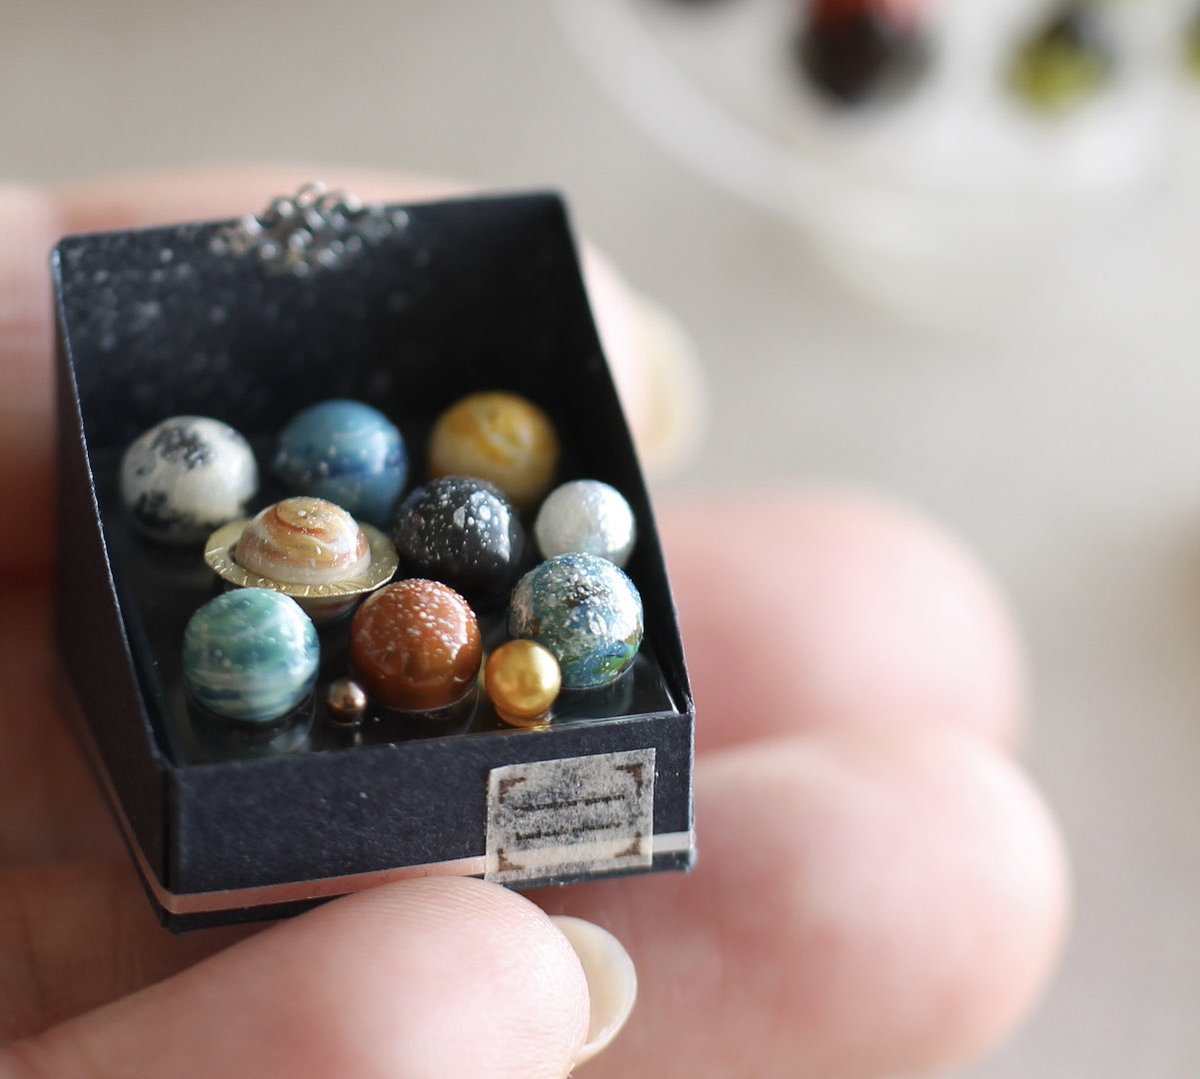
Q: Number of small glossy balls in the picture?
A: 11